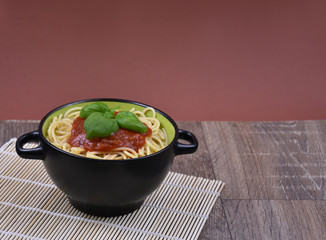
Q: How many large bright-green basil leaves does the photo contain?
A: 3